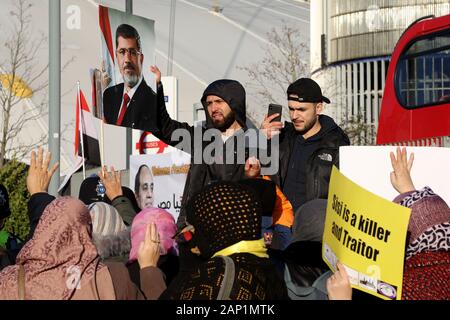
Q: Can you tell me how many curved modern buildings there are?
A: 1